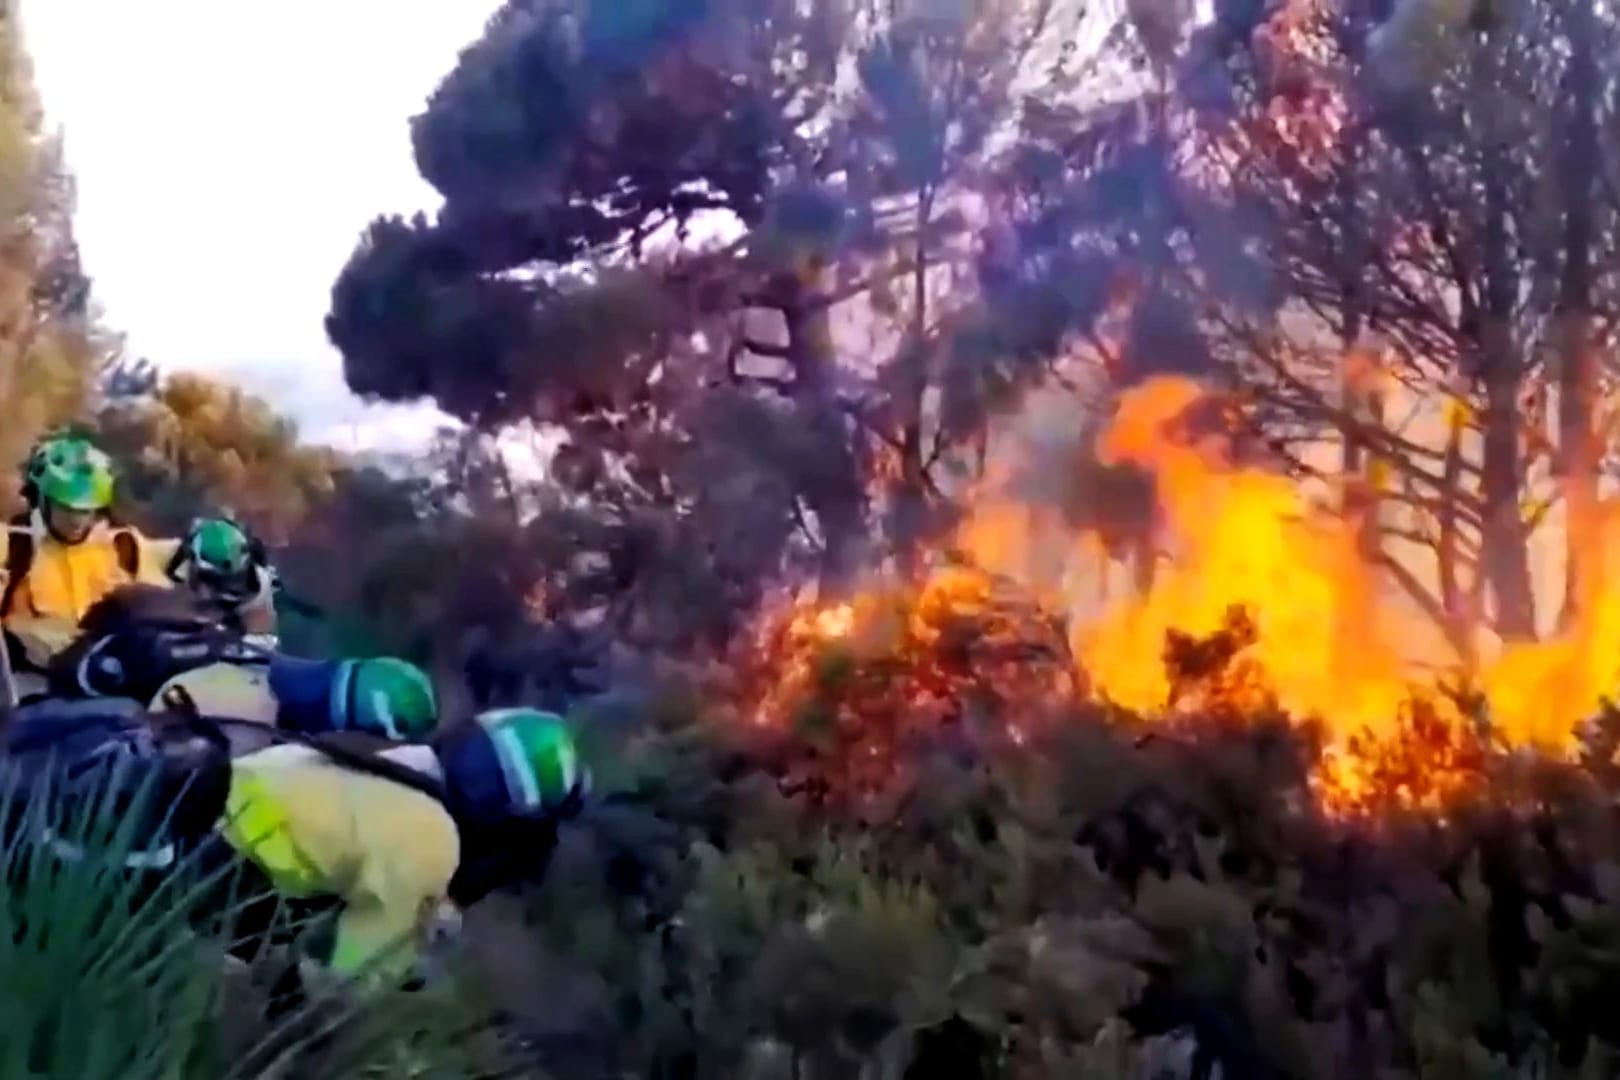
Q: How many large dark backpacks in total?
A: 2